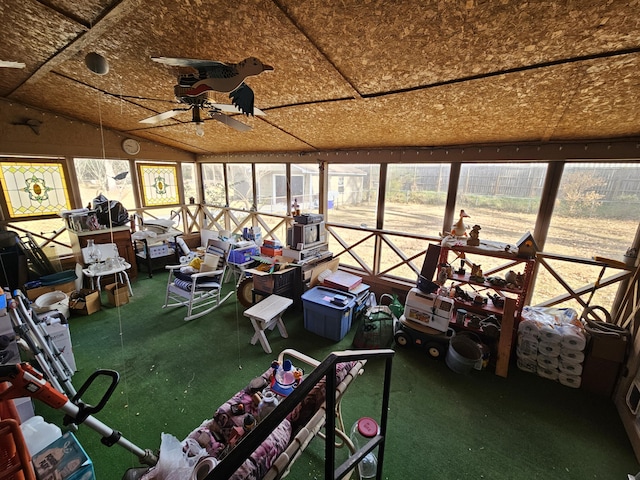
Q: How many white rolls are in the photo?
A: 12